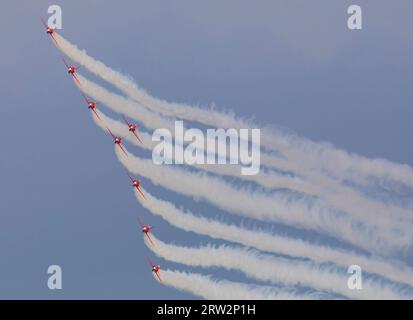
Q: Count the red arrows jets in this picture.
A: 8